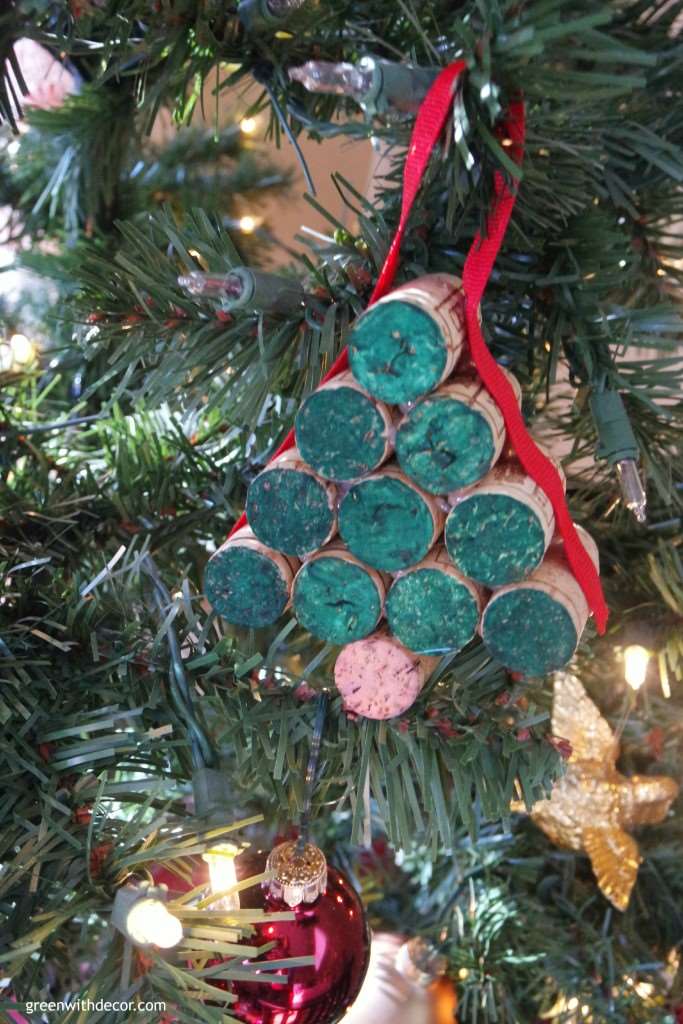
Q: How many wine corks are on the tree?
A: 11